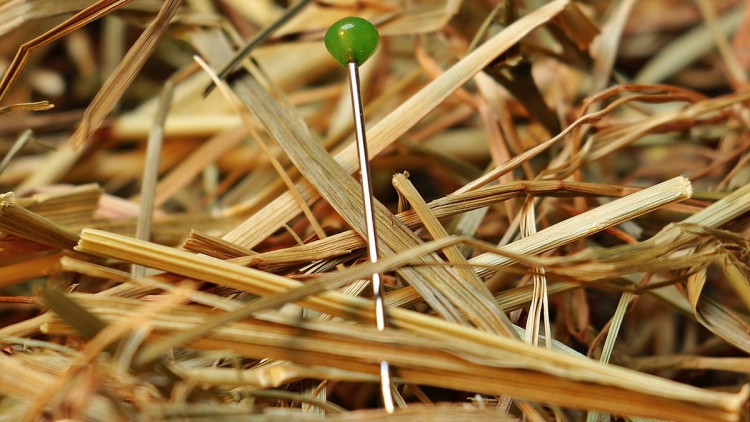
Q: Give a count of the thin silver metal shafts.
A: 1